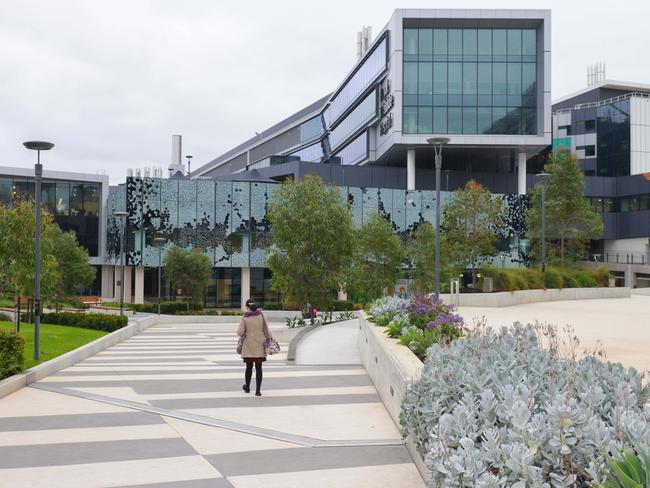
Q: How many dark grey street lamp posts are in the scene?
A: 5